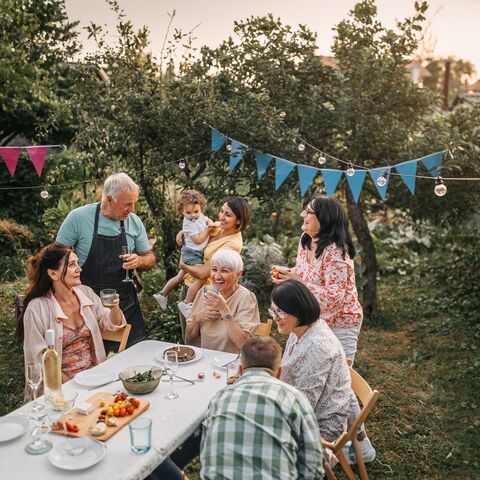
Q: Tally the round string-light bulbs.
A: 9